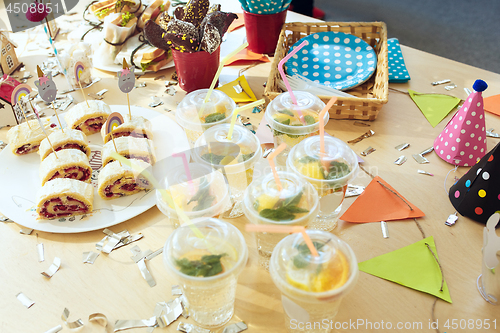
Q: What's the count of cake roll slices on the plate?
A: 8